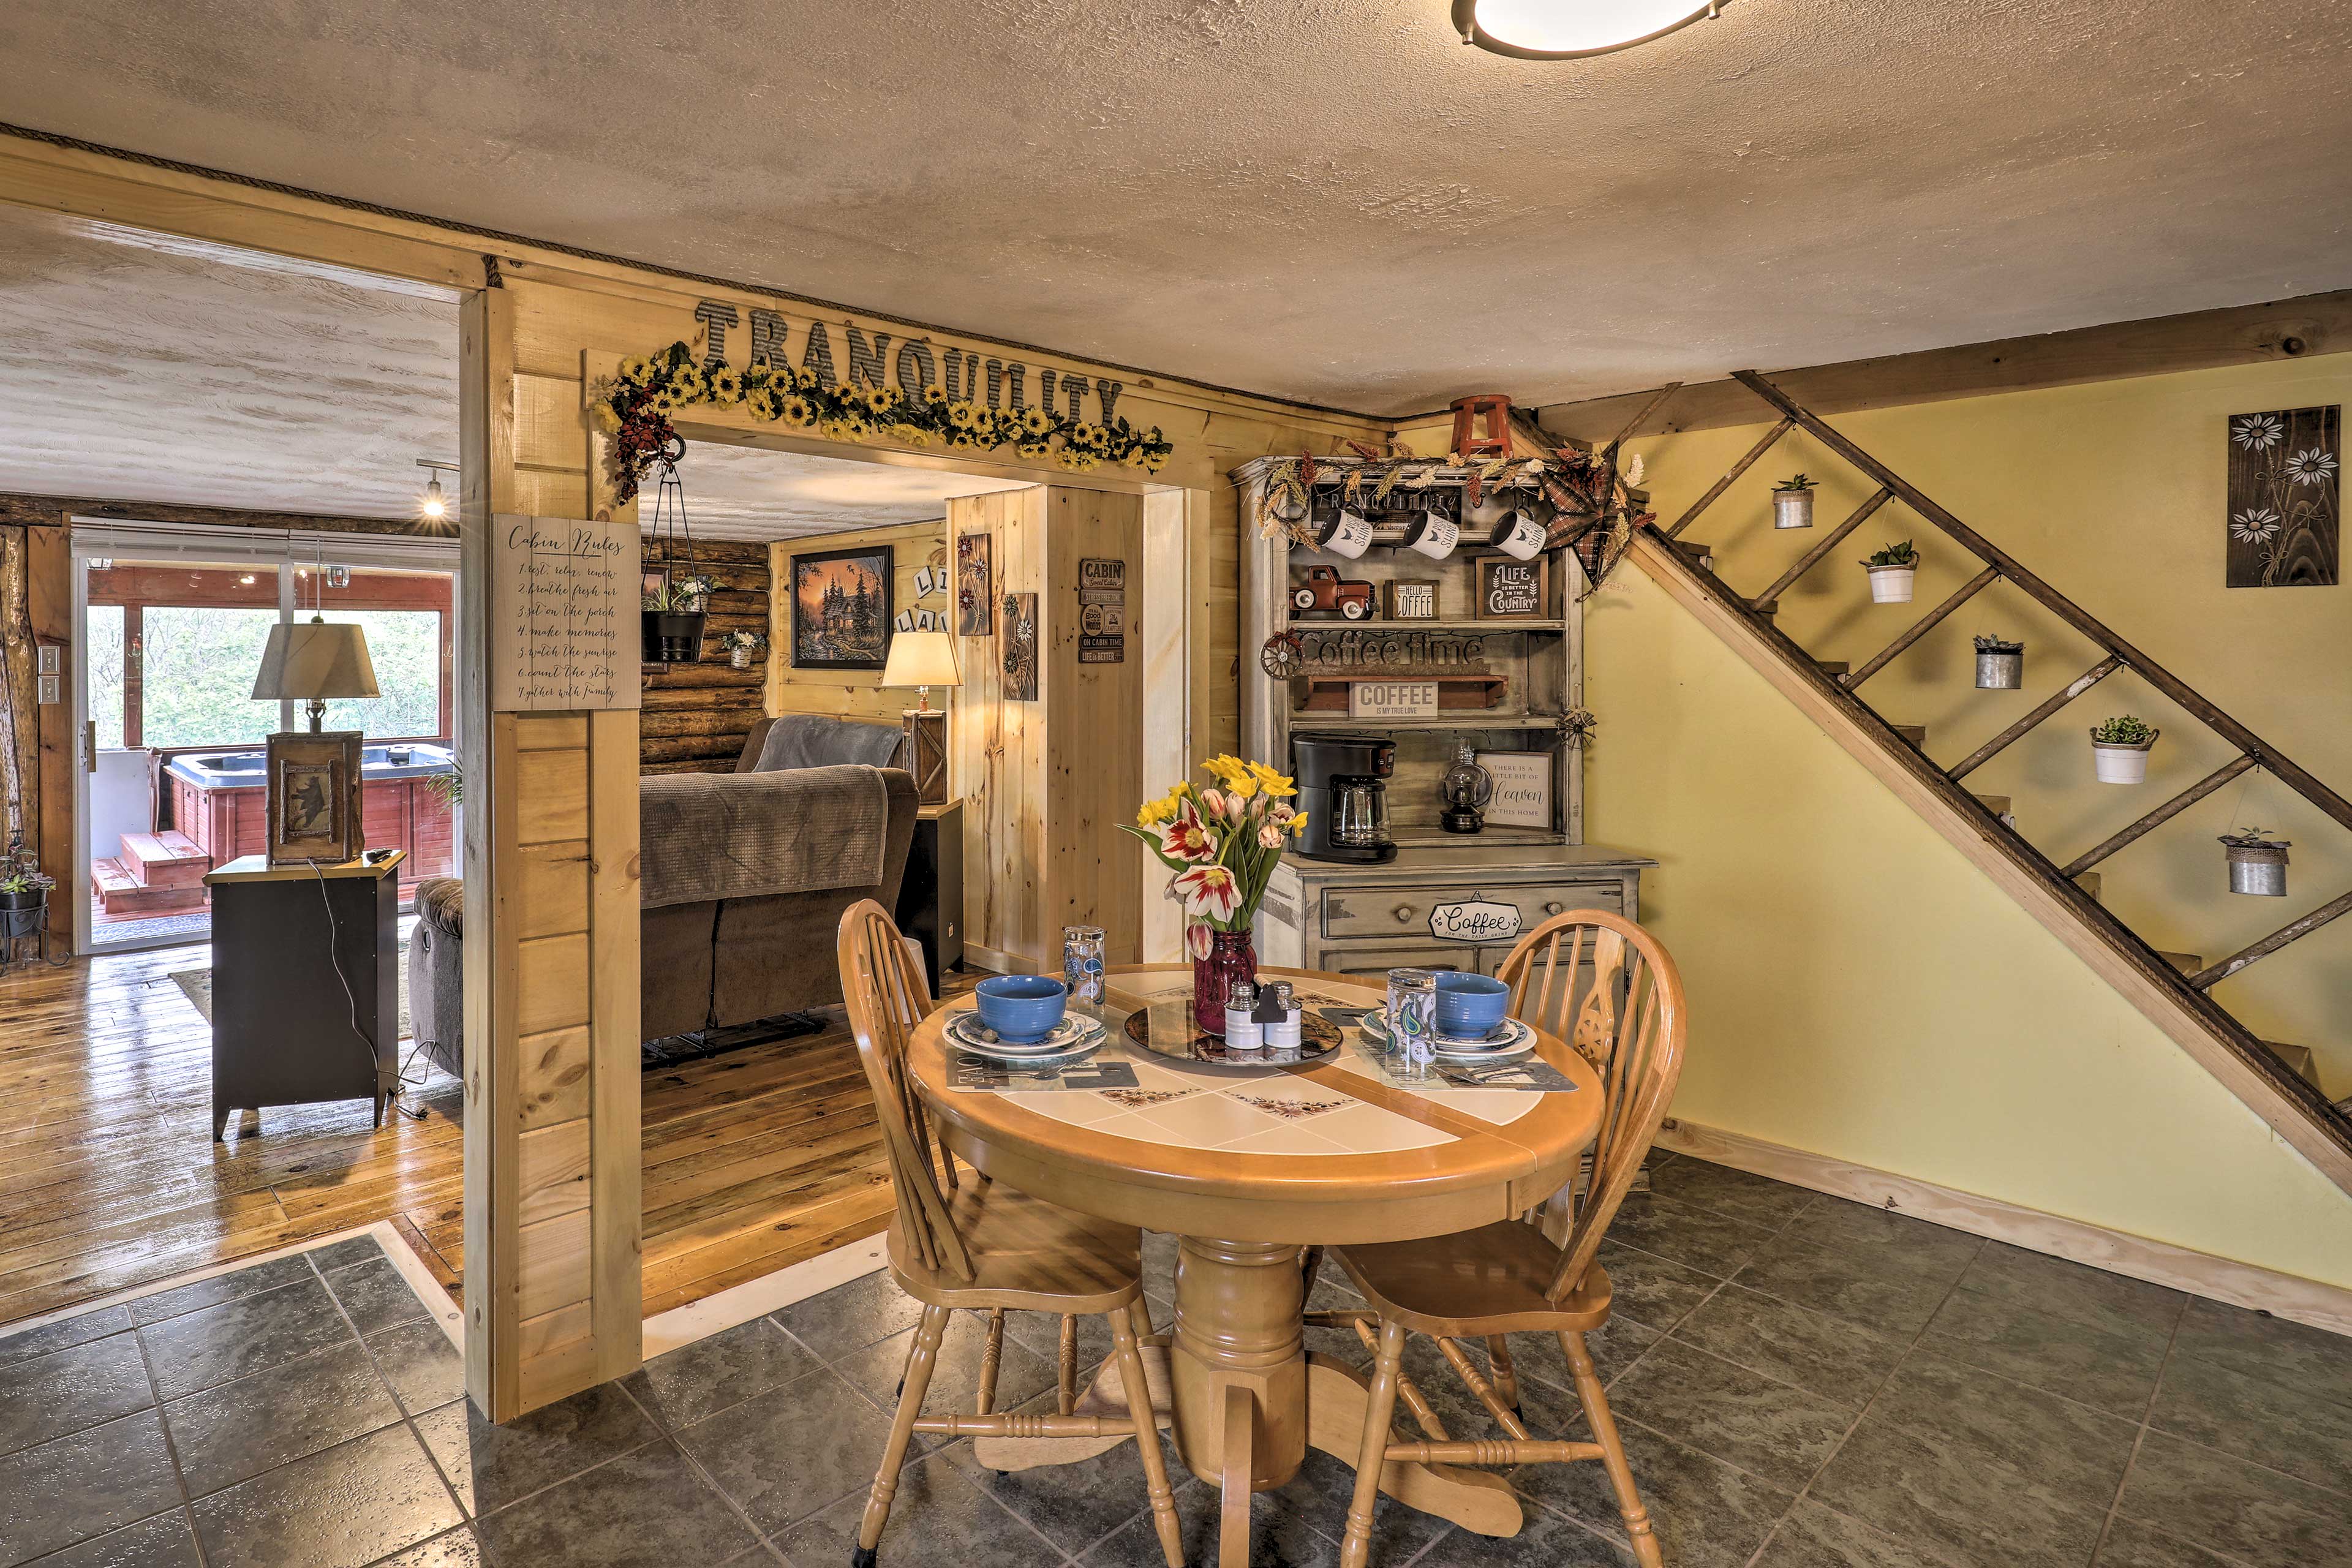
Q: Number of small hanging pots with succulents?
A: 5